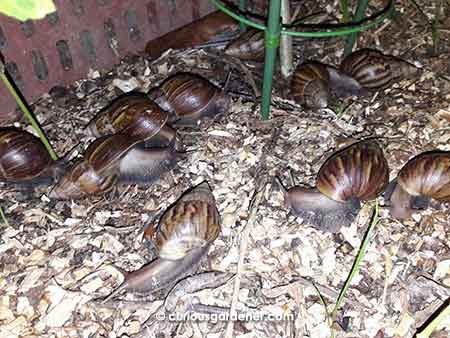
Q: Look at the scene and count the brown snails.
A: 10